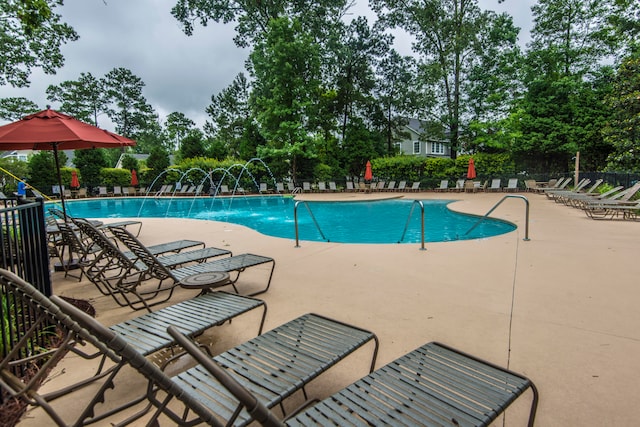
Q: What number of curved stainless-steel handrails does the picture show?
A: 3